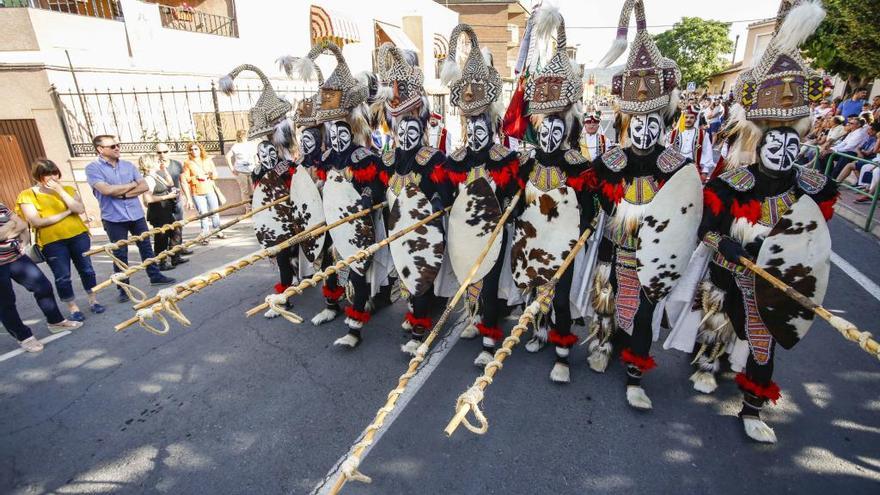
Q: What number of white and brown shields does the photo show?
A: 8